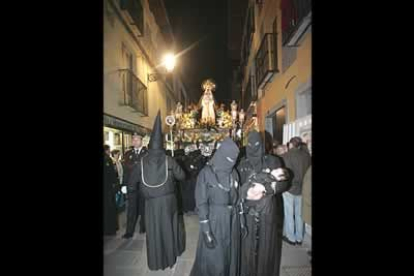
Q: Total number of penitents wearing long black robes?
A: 3